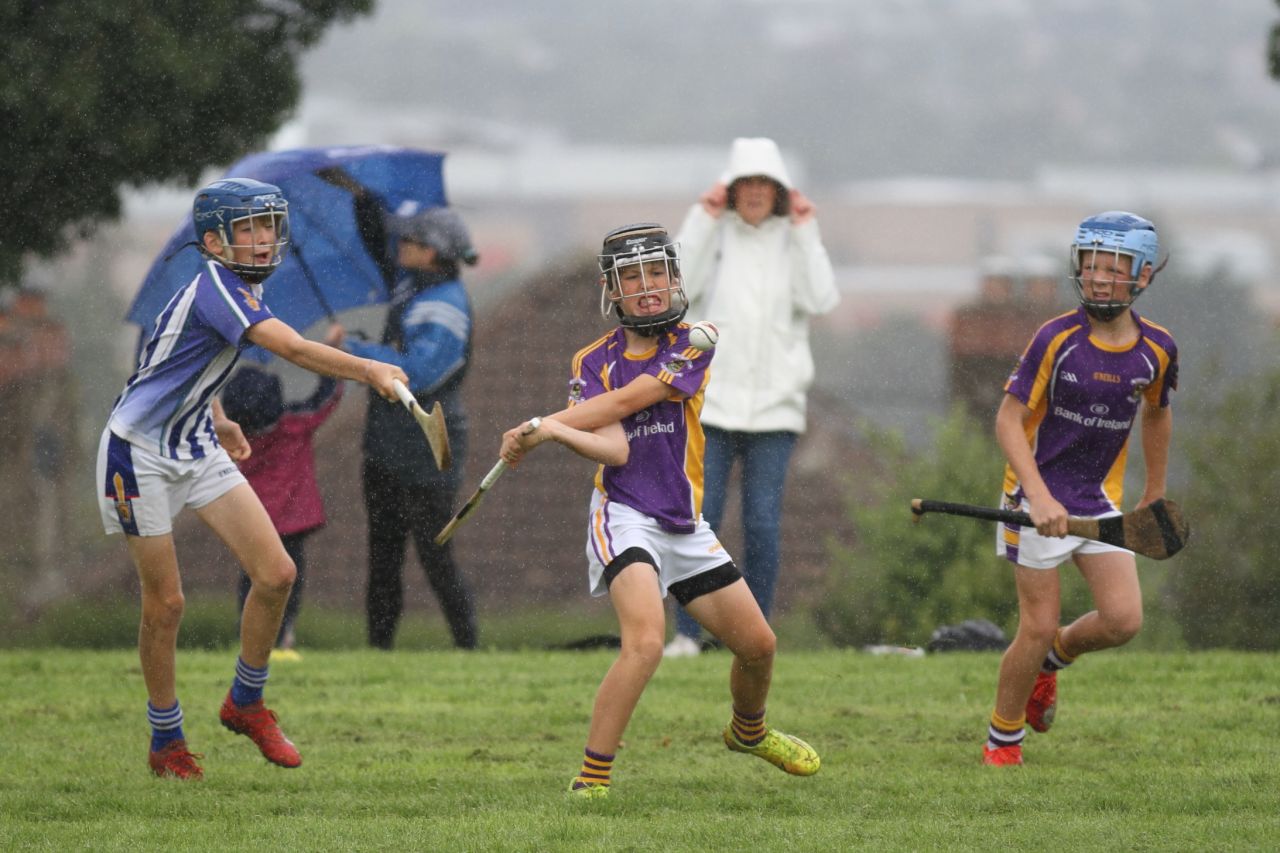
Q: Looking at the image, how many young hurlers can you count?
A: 3